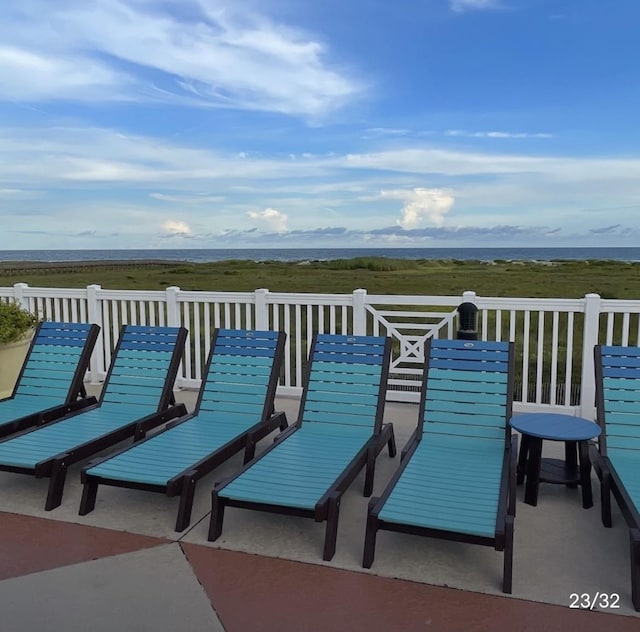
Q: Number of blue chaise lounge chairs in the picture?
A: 6